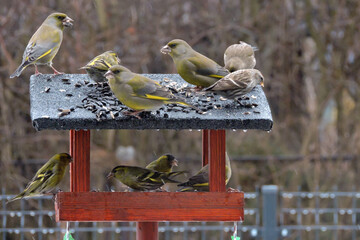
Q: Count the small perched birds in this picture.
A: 10